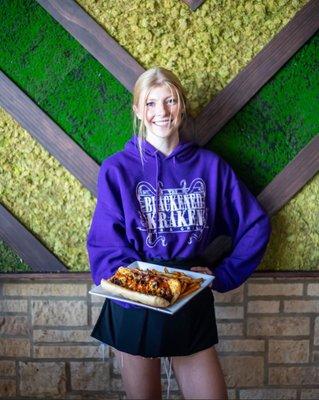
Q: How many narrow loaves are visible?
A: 1